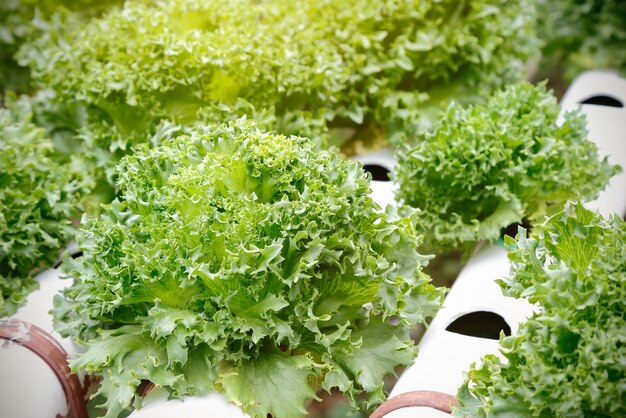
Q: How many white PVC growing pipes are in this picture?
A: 3